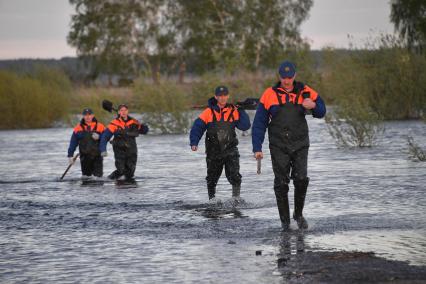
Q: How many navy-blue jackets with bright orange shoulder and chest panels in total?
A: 4